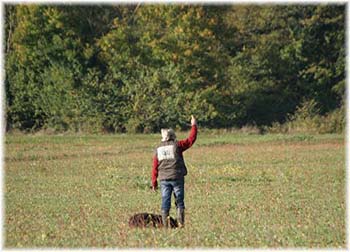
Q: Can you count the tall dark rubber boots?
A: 2